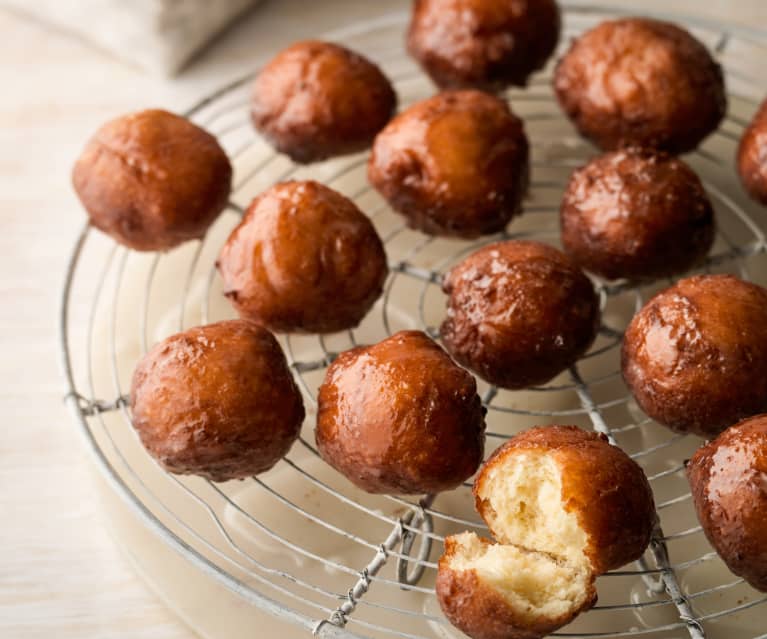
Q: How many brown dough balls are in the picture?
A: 14